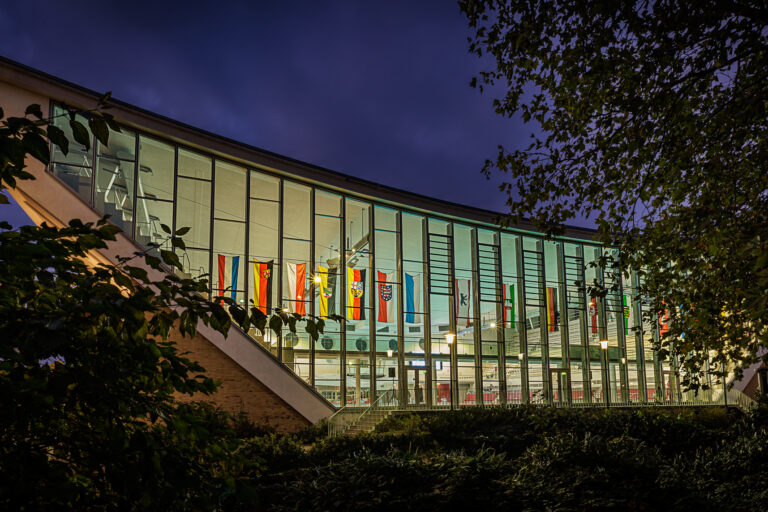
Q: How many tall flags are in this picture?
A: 13